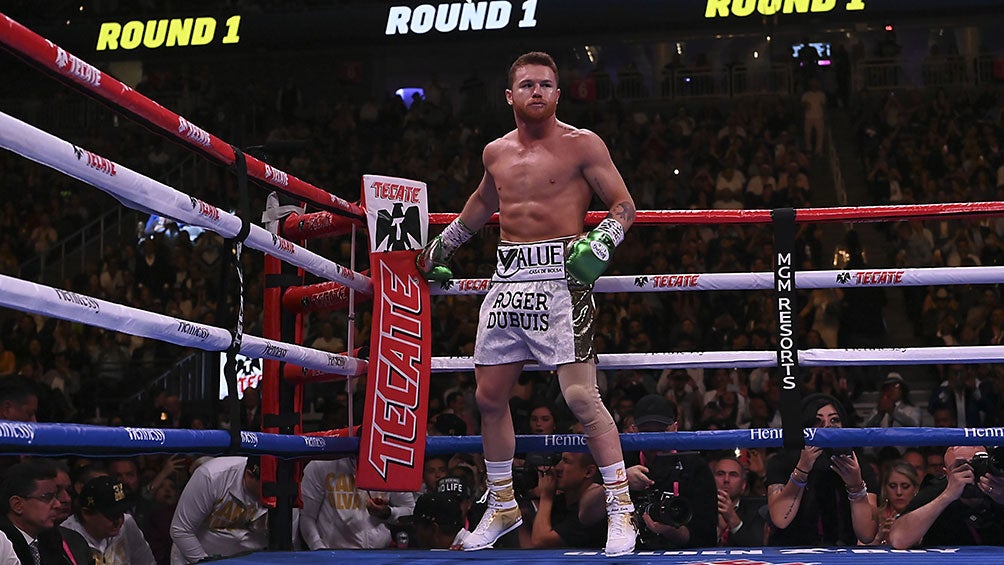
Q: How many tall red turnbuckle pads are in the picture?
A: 1